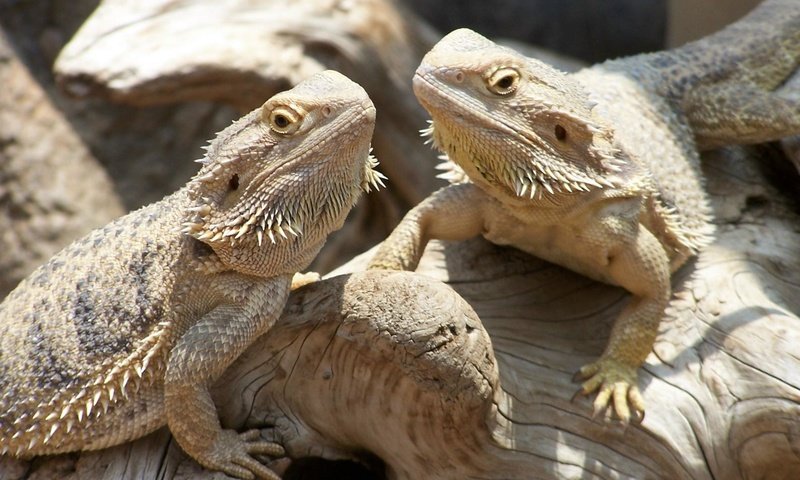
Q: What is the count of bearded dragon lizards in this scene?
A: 2